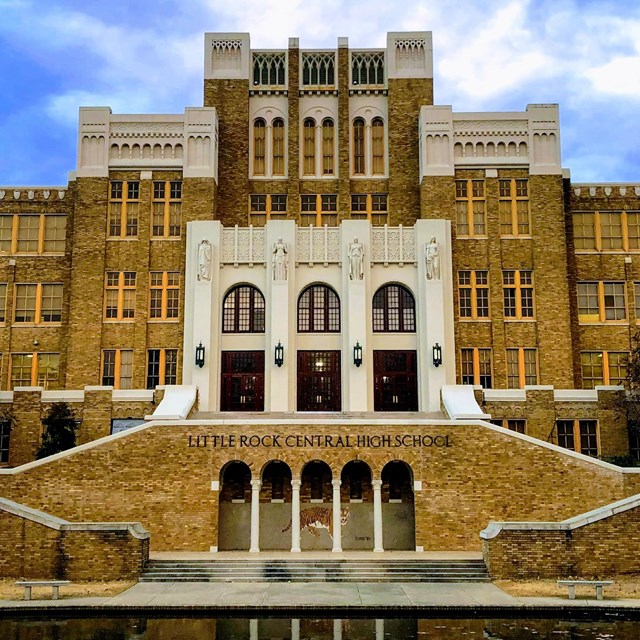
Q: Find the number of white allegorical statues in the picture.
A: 4